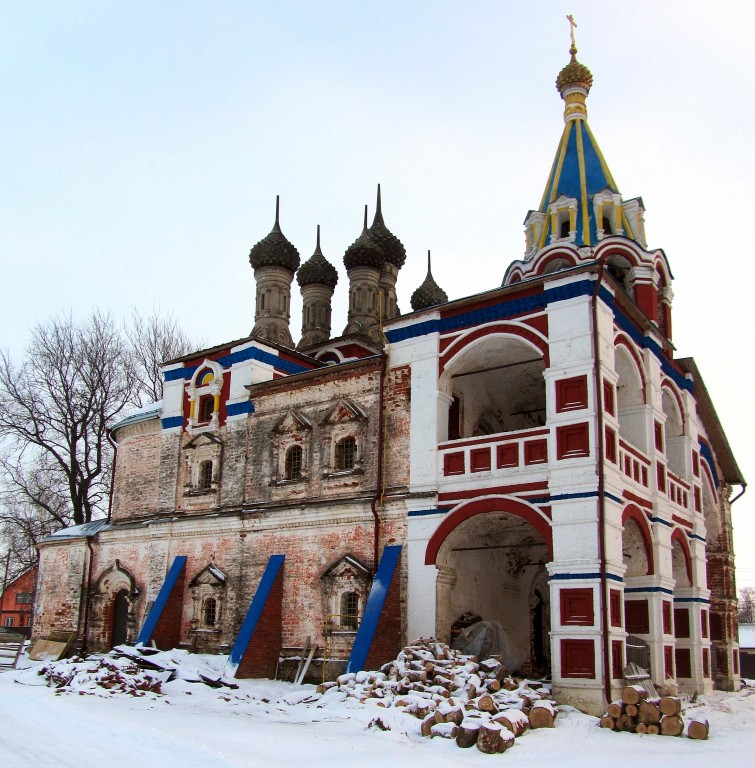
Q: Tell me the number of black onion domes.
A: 5